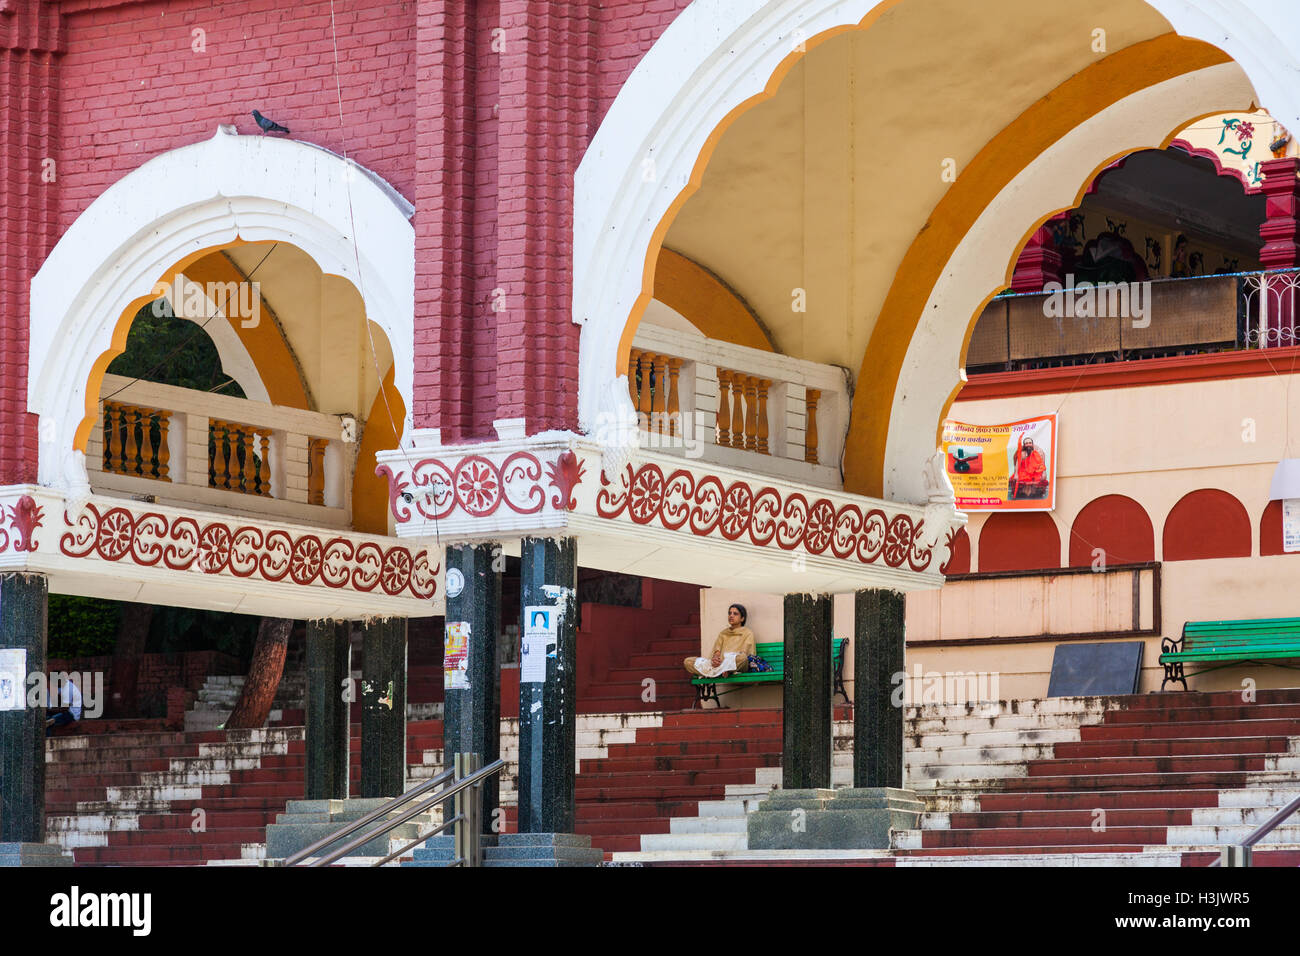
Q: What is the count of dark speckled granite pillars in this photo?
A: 7